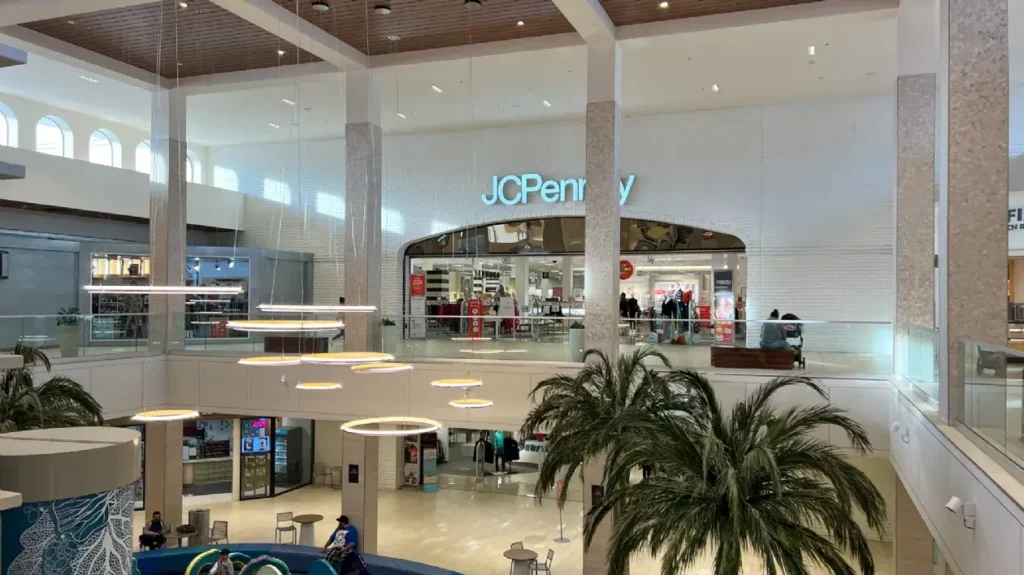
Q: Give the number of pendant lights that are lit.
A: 11